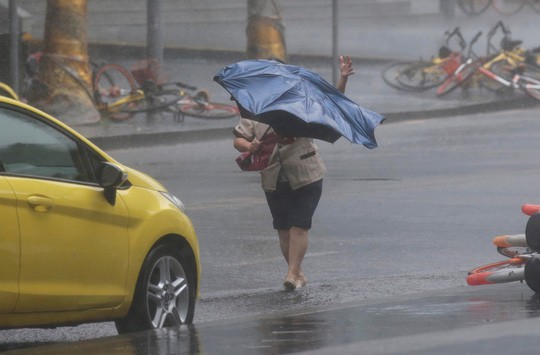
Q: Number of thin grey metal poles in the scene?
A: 3